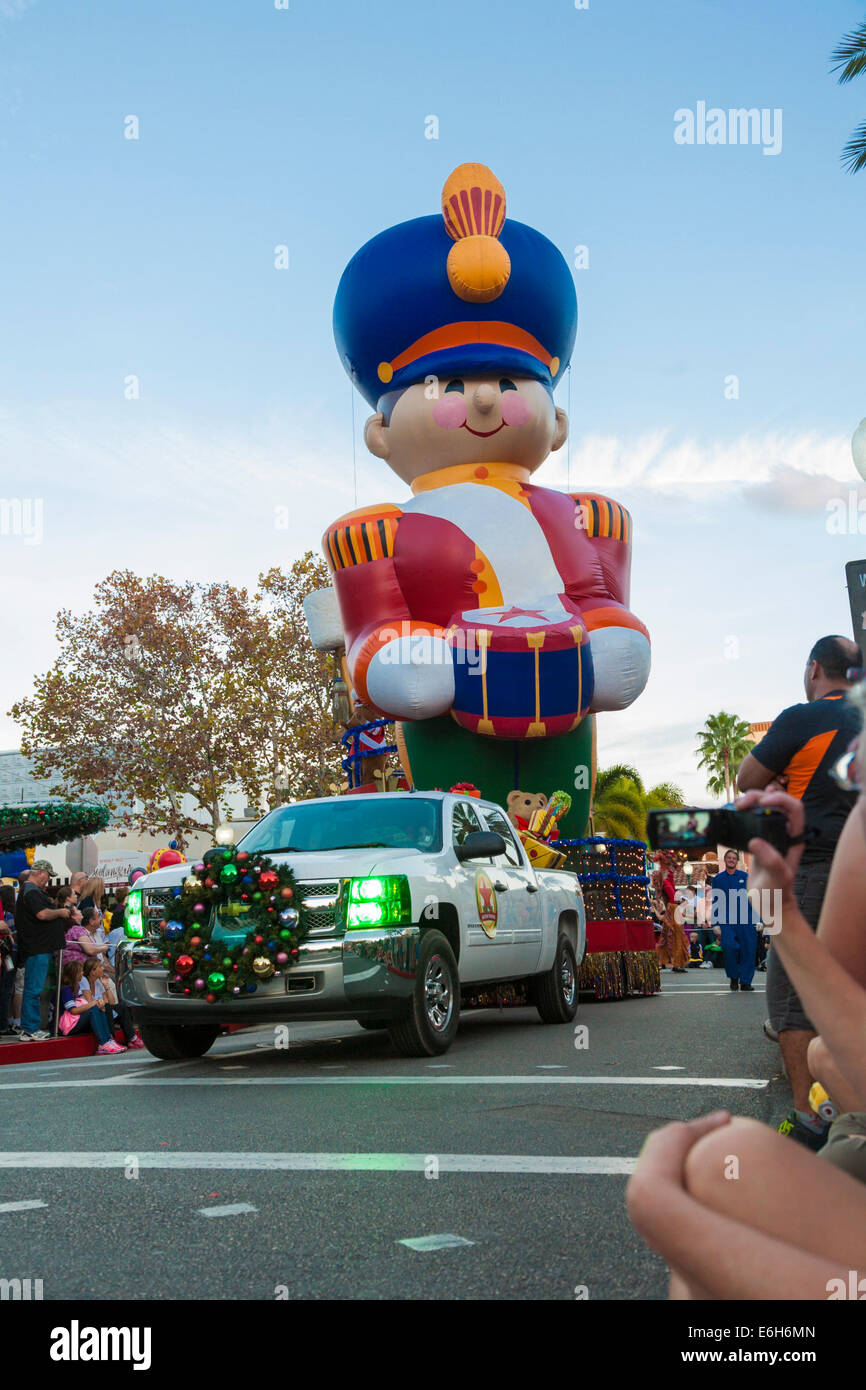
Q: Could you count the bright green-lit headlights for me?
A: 2